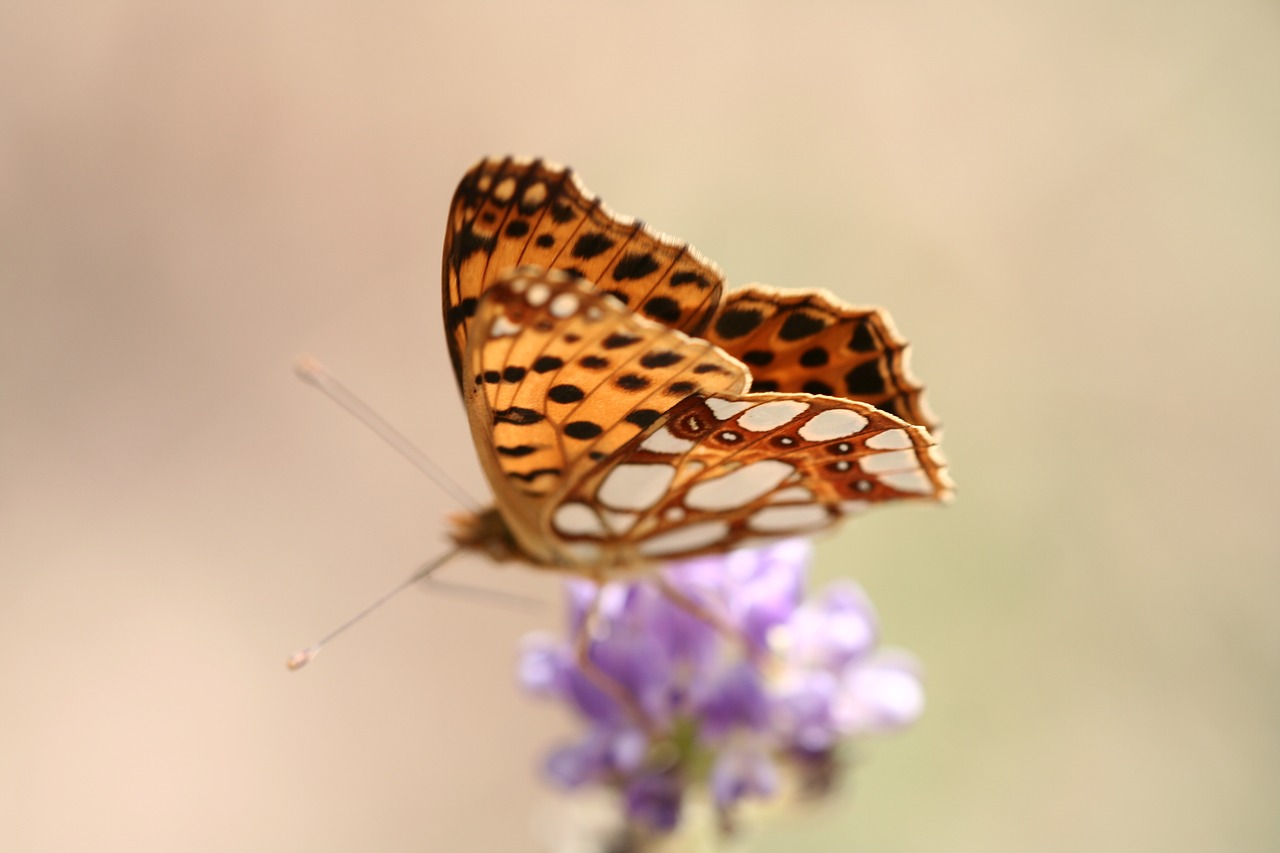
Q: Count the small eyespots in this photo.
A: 5